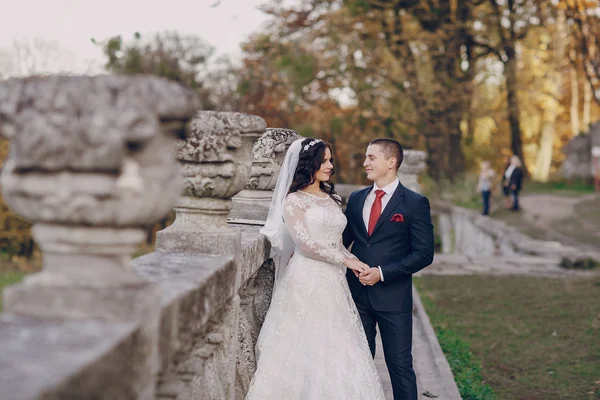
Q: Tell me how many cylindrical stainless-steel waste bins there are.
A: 0